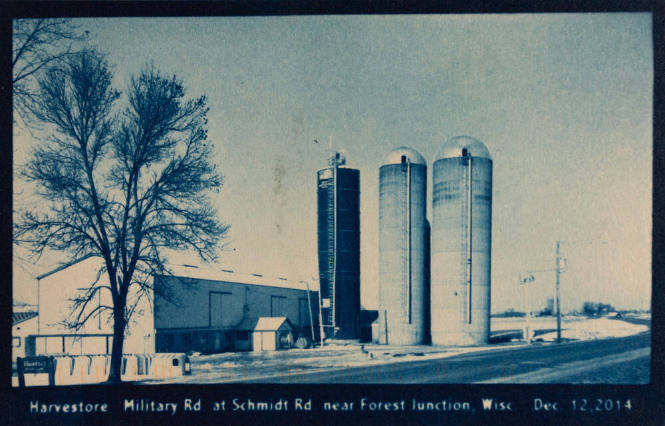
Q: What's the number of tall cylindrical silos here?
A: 3